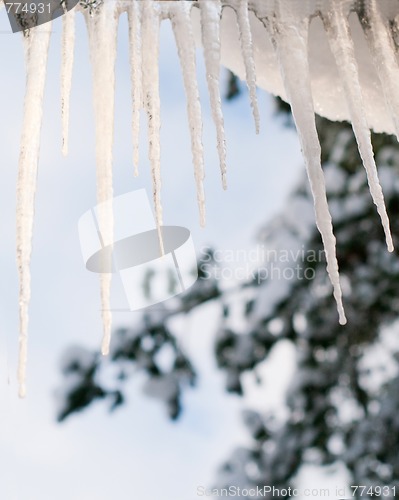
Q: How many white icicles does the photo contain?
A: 11